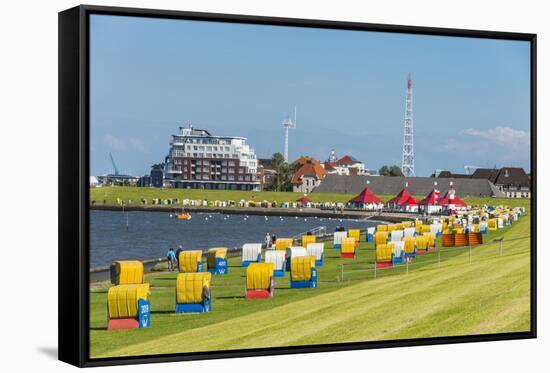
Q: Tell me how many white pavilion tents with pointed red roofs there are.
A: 4